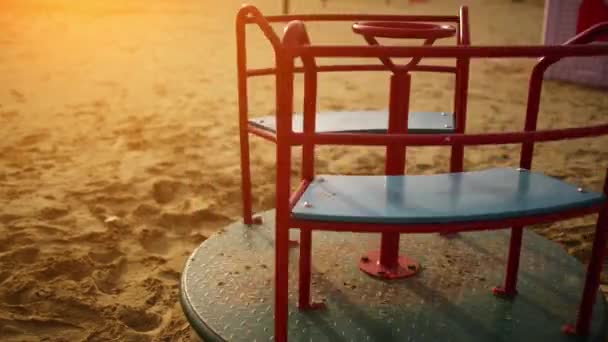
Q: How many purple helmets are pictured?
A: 0